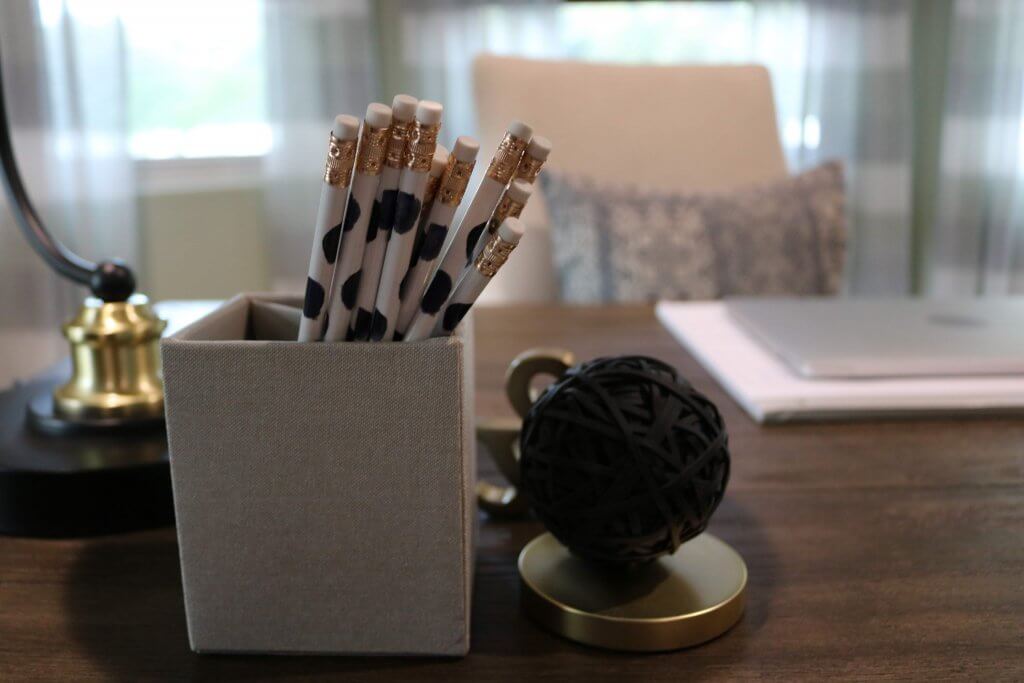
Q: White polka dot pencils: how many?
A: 10